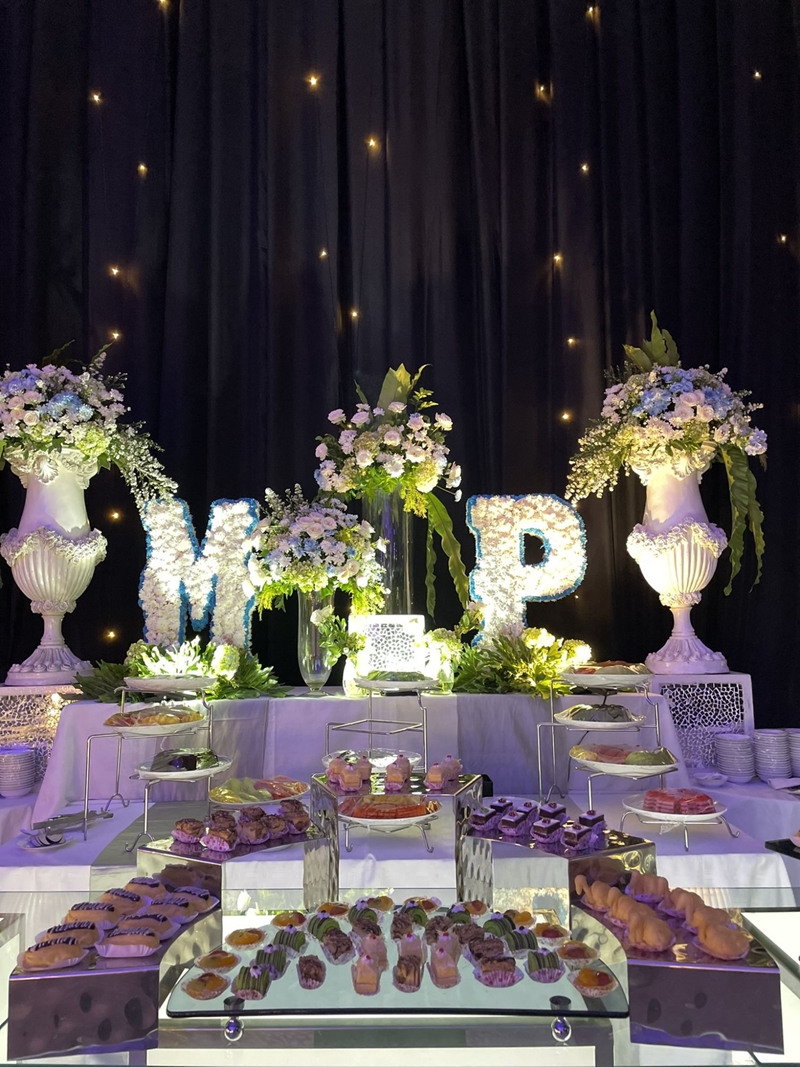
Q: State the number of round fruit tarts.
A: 12